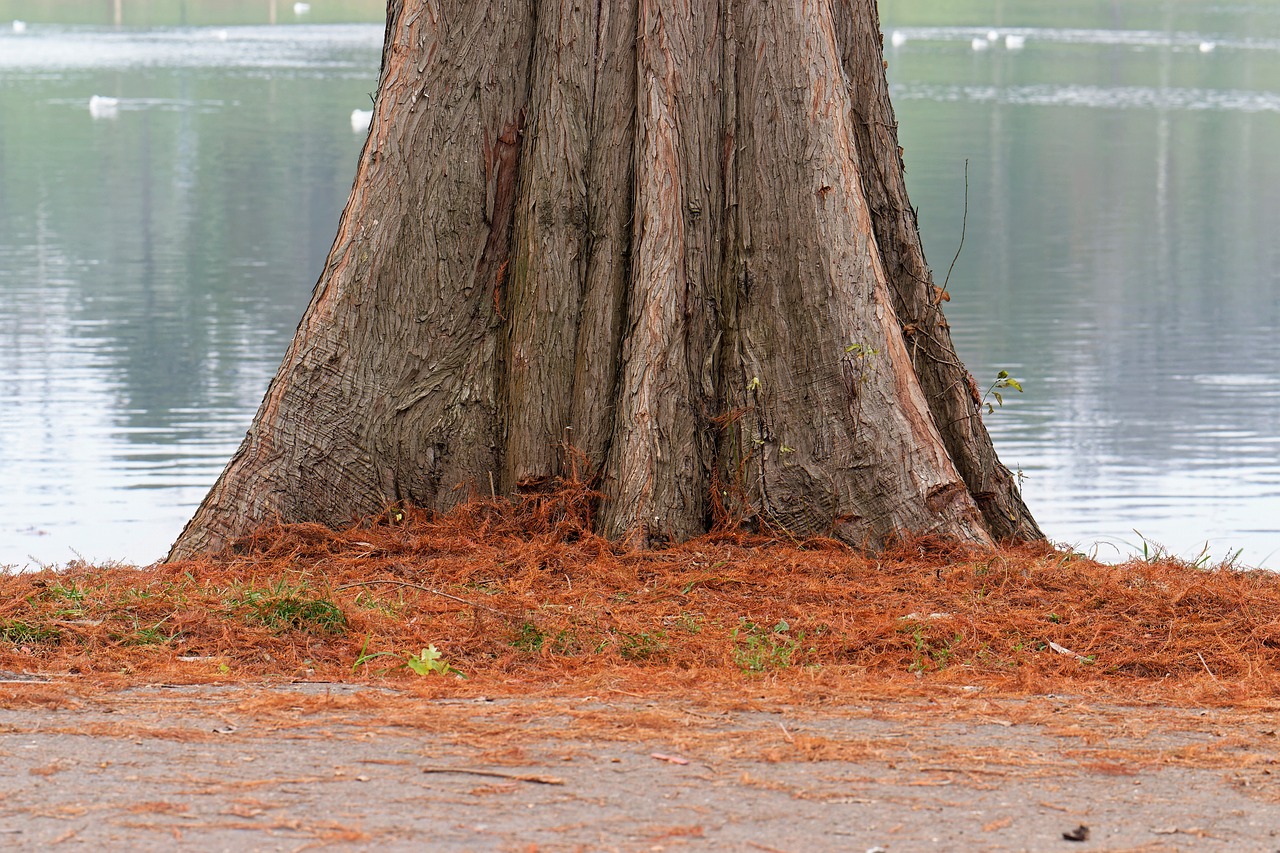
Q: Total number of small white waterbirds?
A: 10